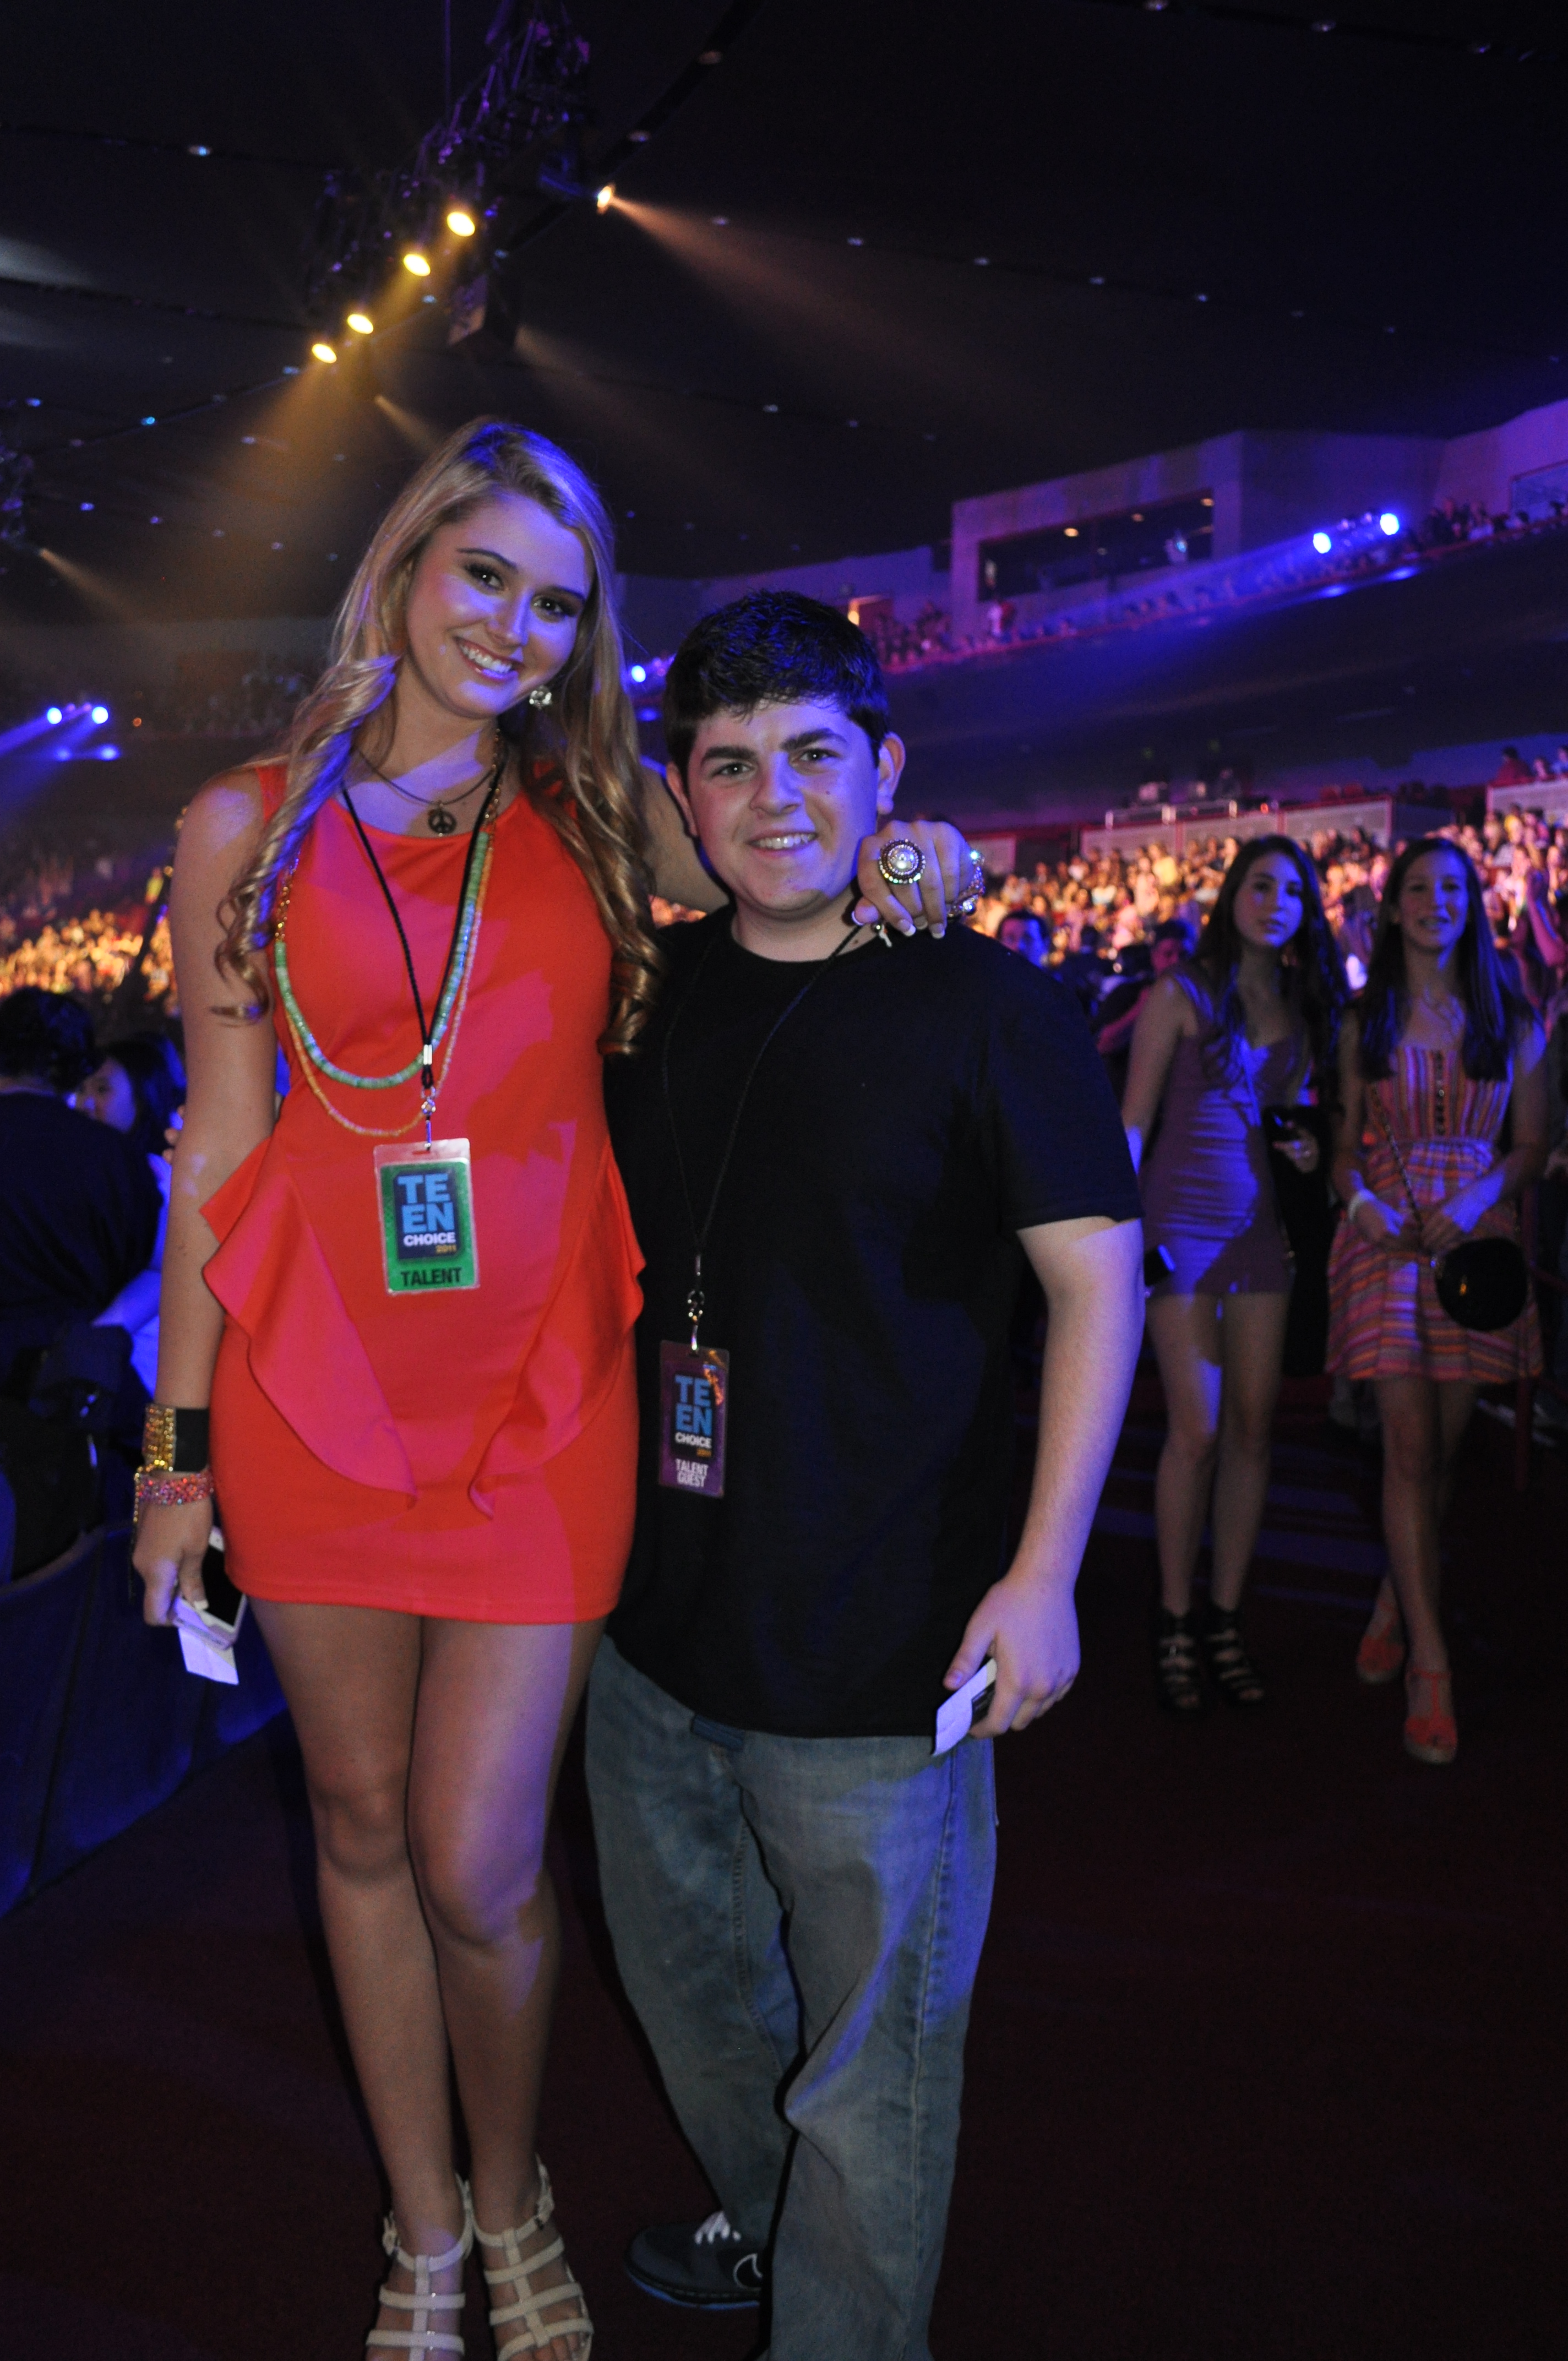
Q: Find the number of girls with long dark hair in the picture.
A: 2